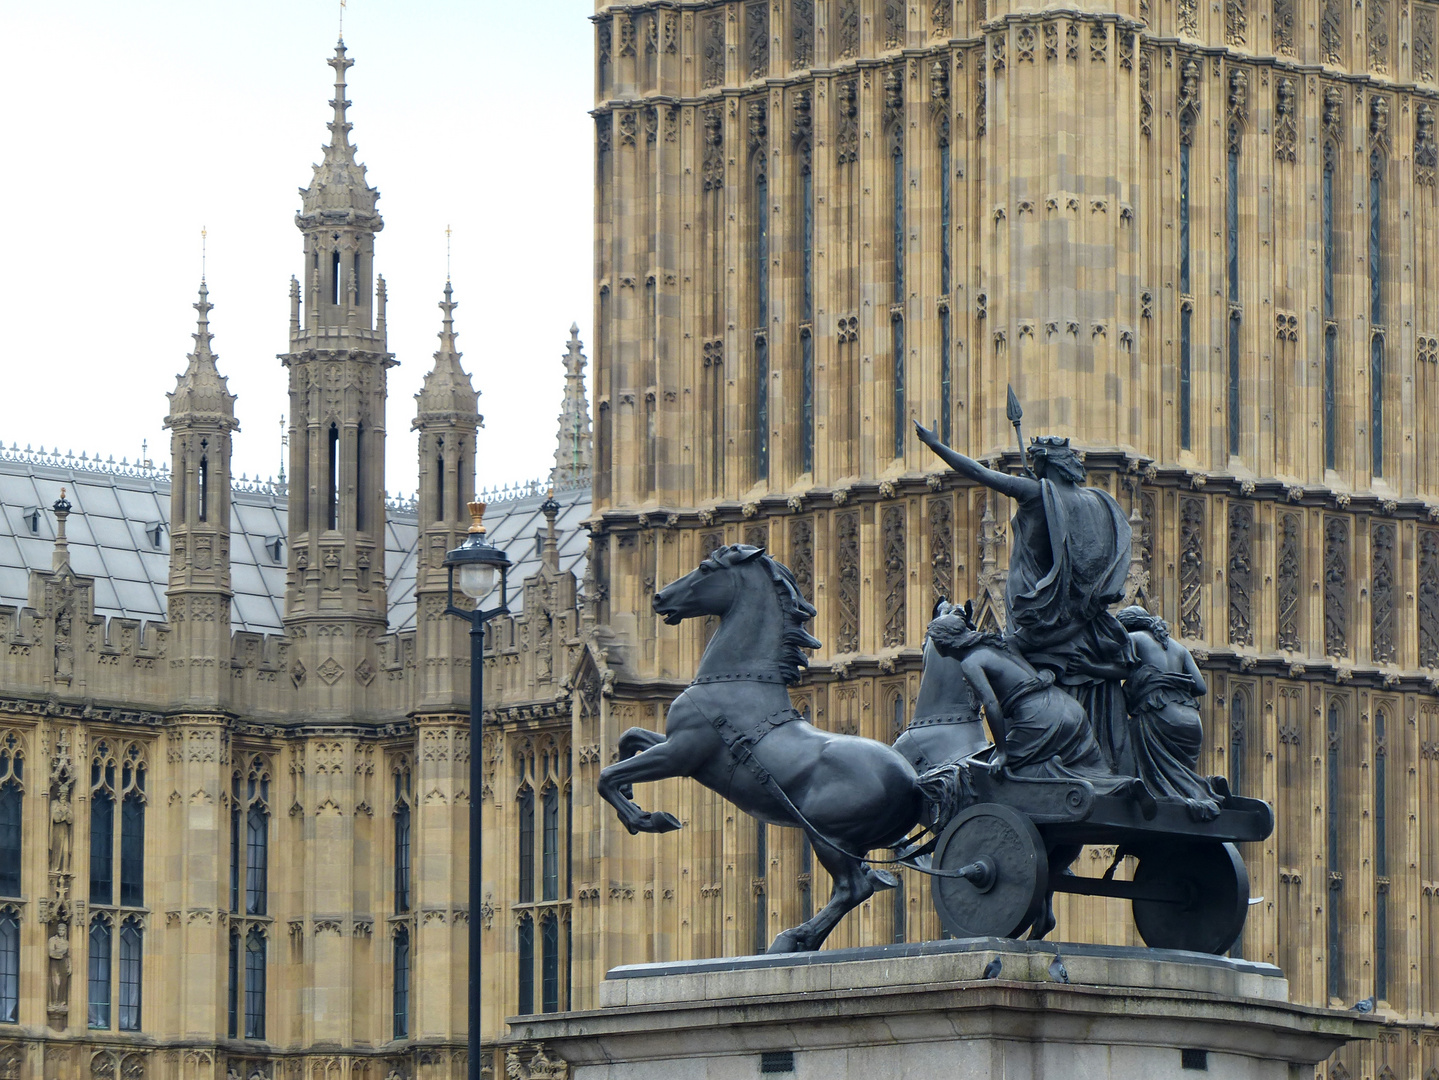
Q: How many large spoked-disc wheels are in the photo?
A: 2